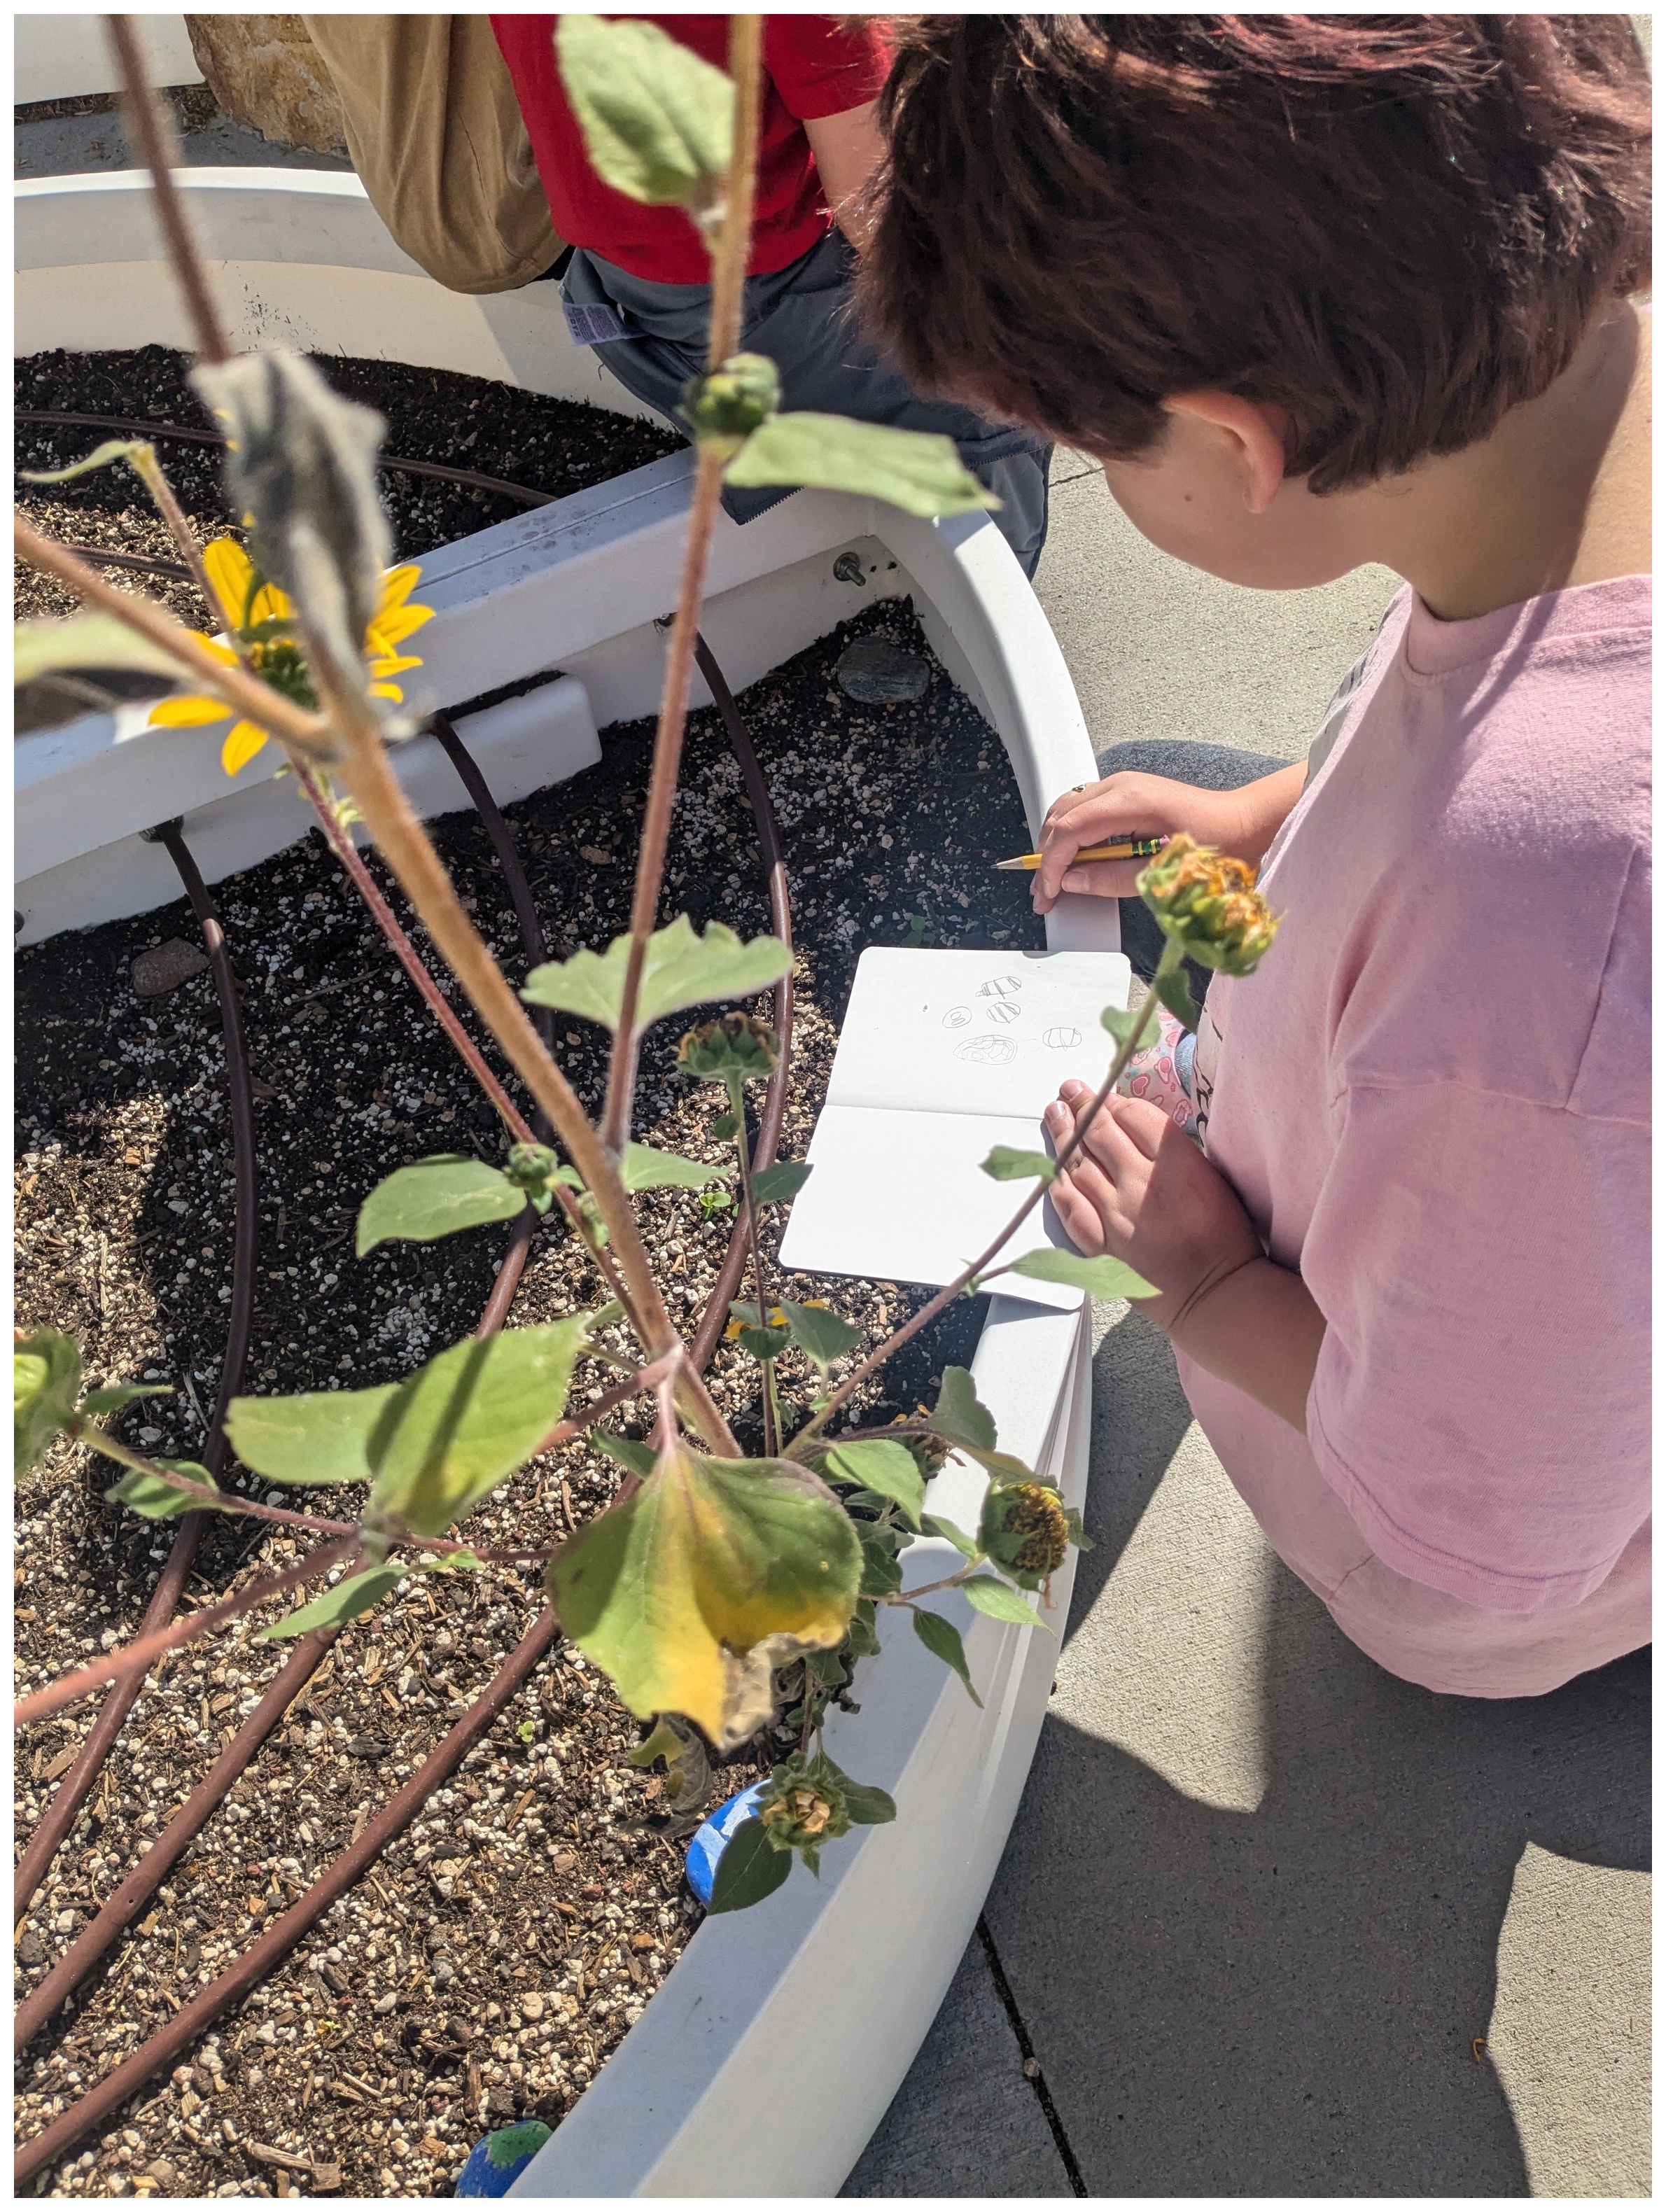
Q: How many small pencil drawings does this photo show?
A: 5